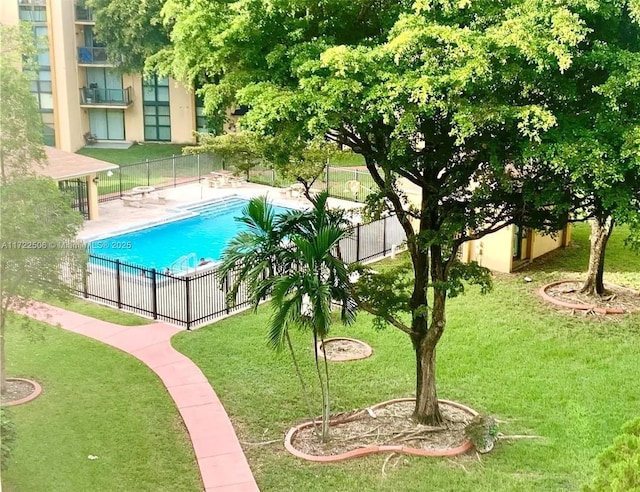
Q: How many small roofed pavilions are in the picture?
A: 1